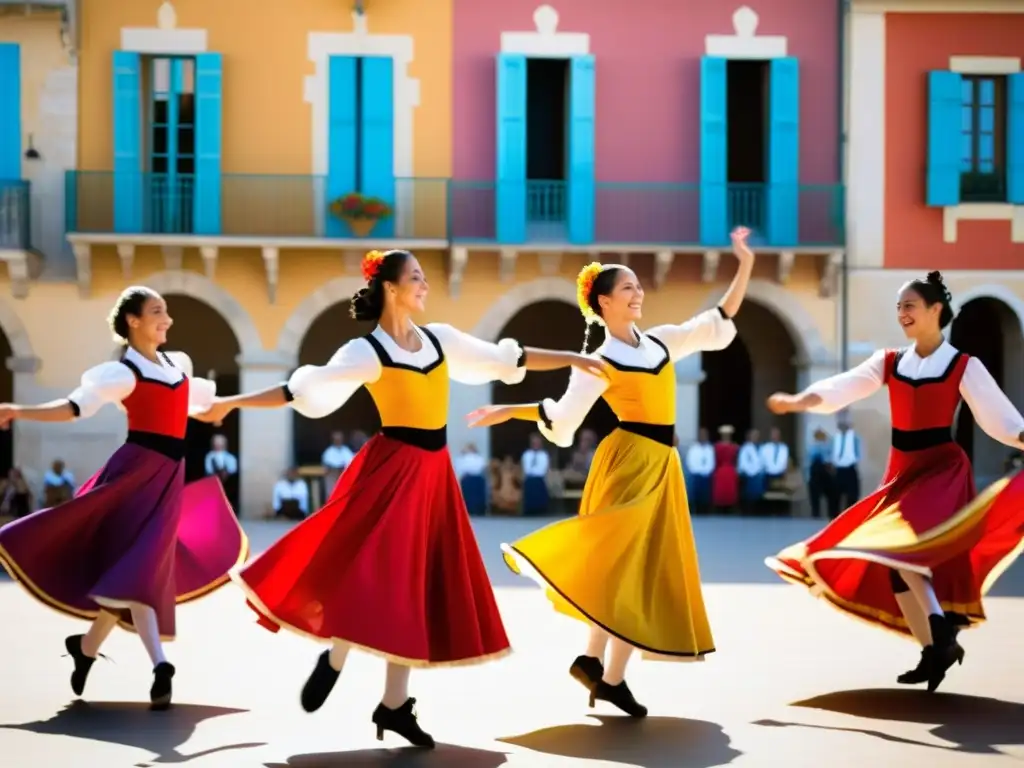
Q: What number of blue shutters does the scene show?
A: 11